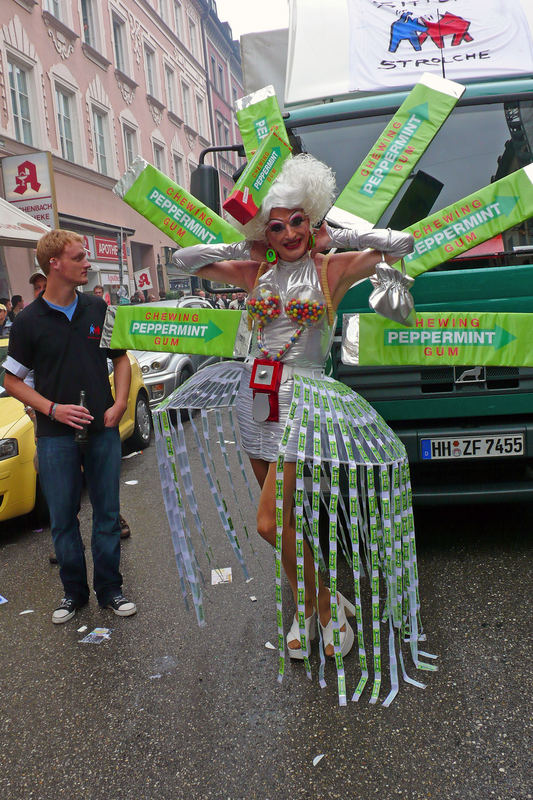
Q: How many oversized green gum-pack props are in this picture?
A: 7